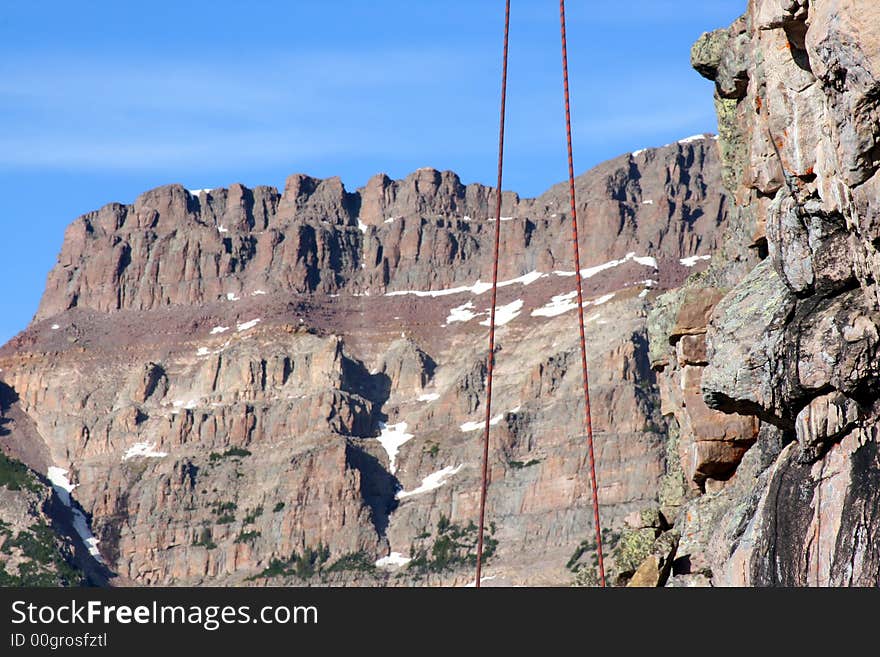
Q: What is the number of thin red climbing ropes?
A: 2